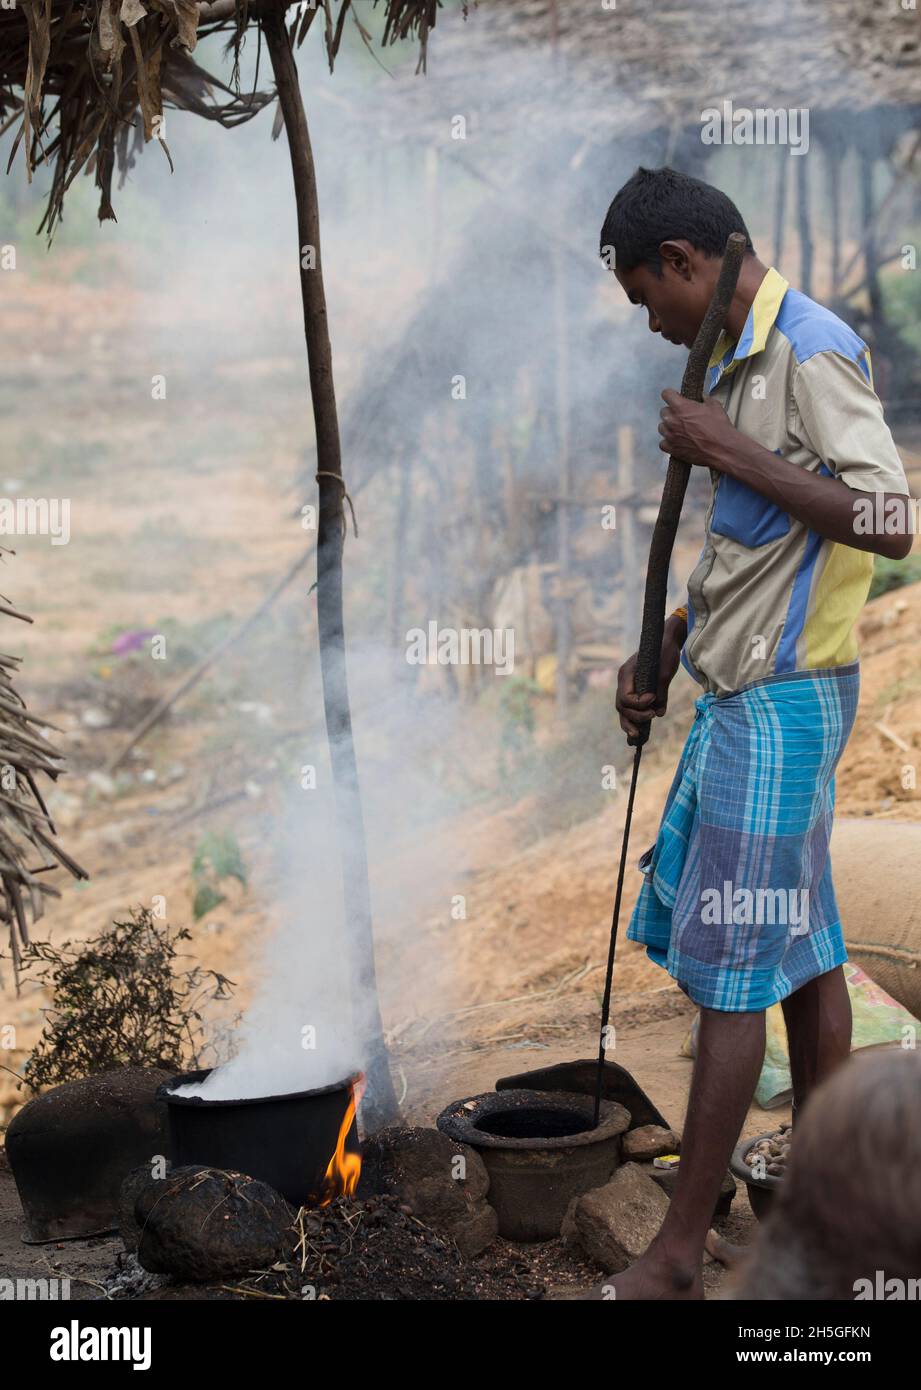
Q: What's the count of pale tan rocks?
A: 2